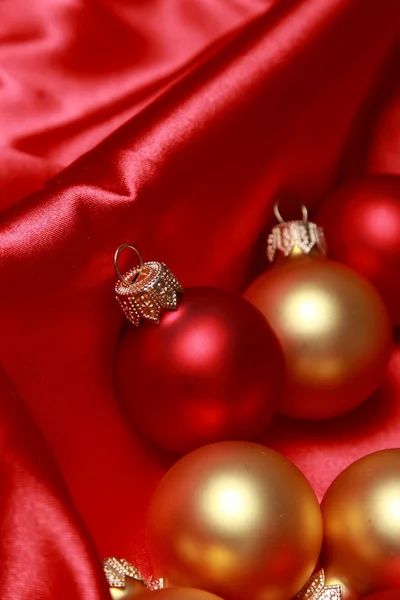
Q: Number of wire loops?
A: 2